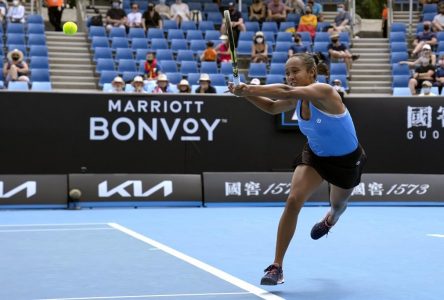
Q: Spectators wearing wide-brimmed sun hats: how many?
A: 6